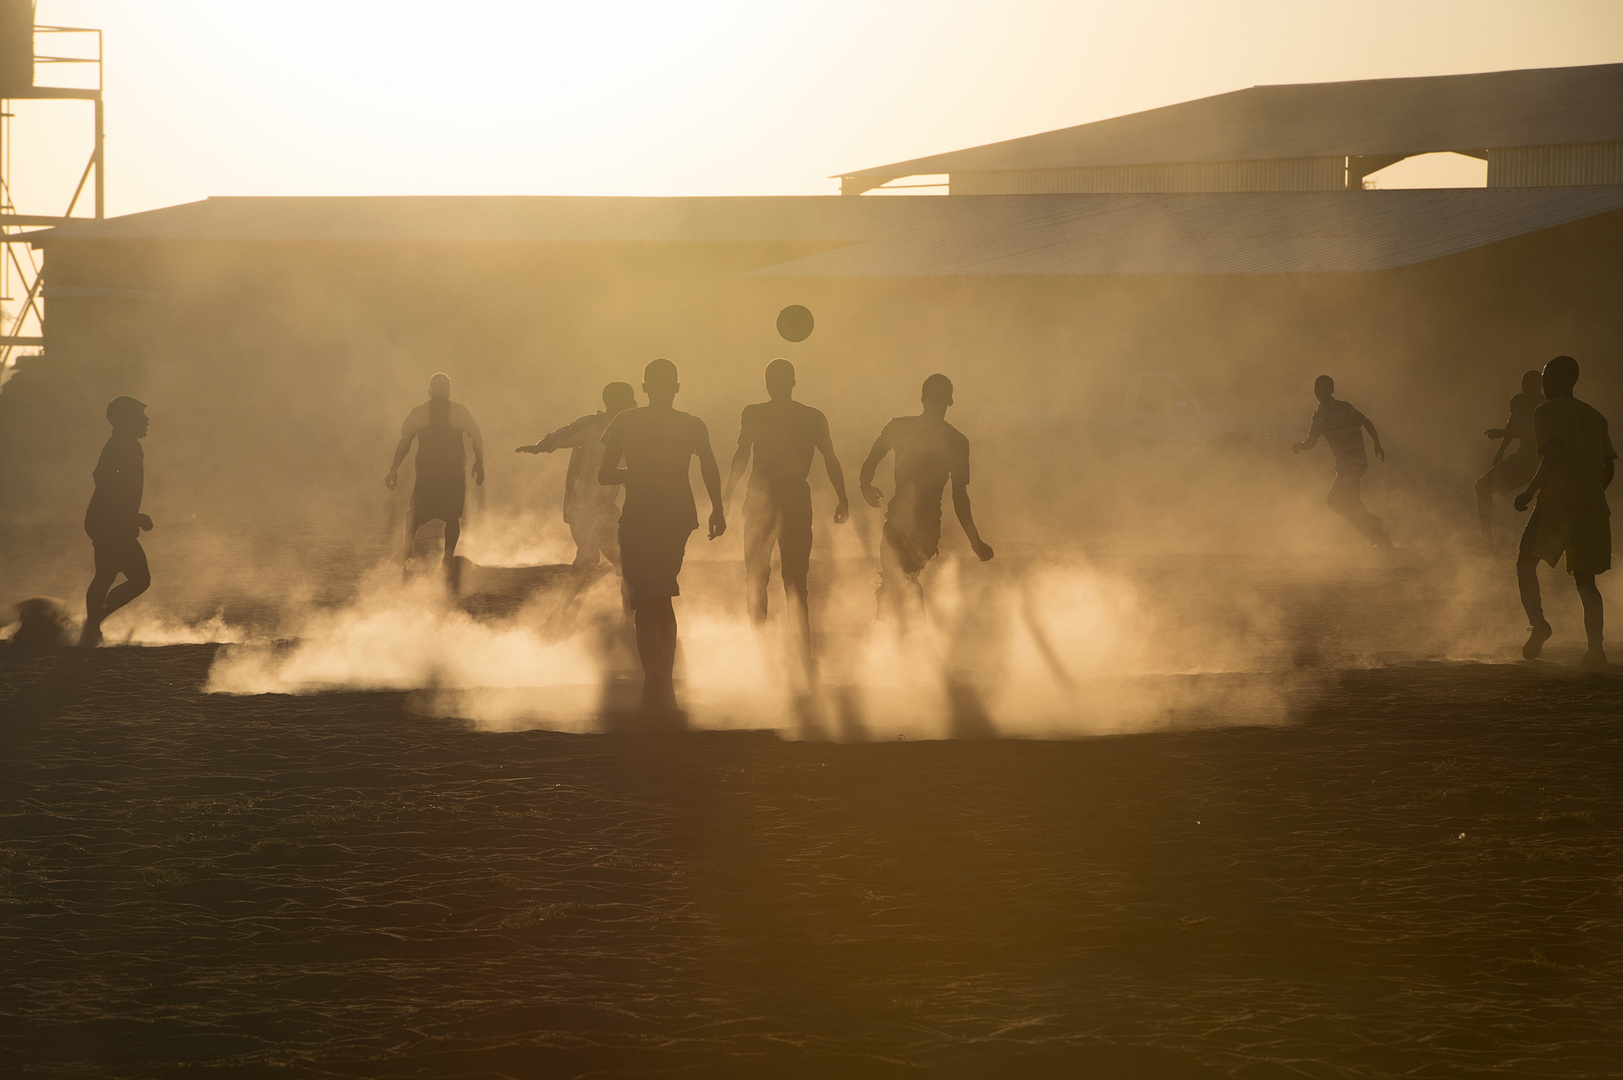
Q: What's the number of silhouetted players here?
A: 9